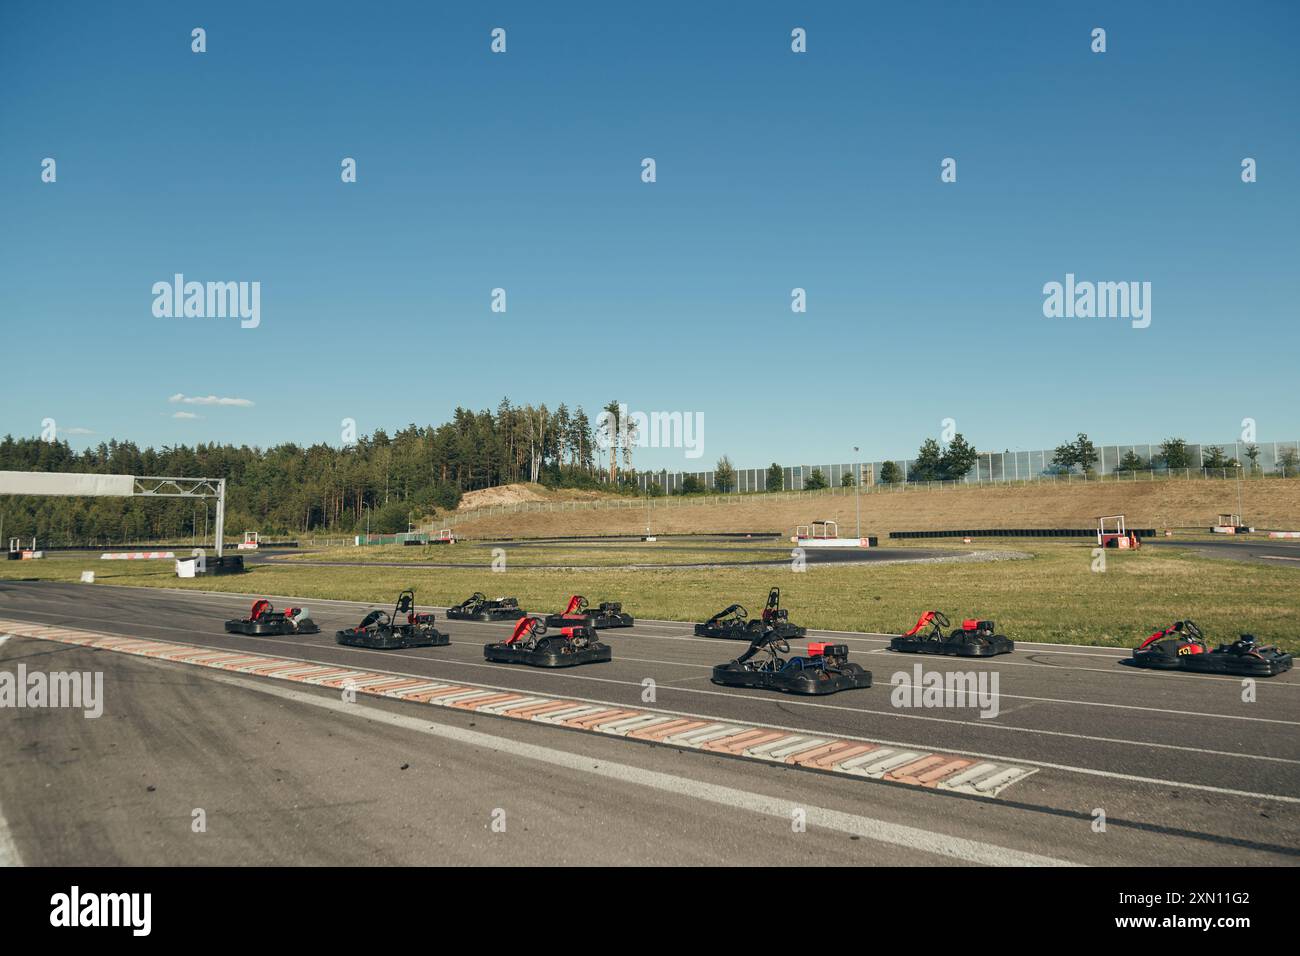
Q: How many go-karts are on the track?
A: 9